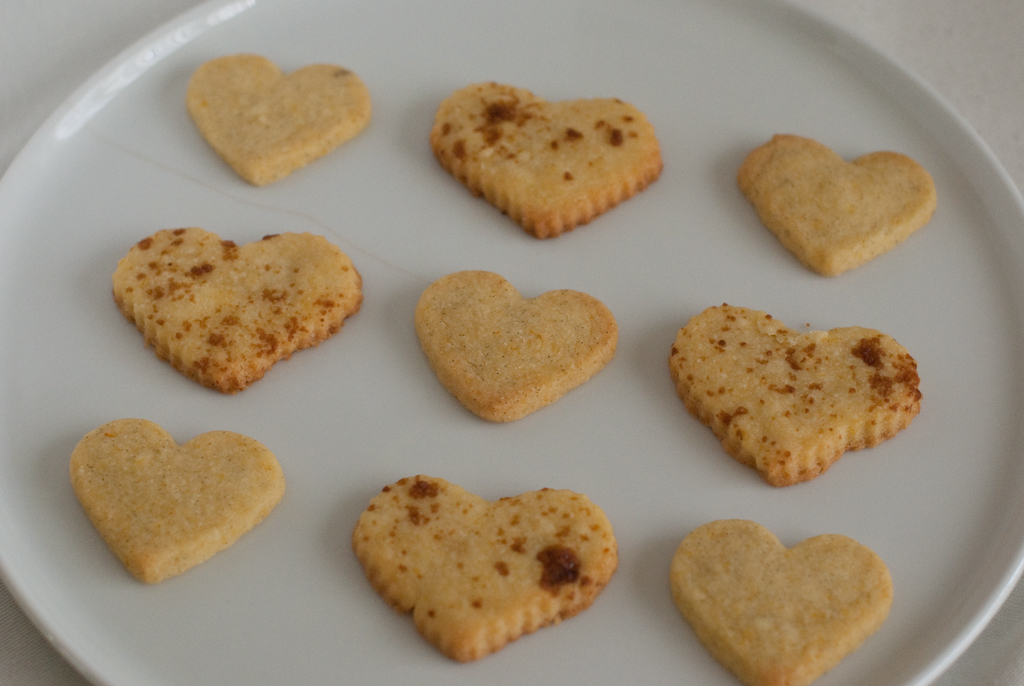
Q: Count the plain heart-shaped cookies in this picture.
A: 5